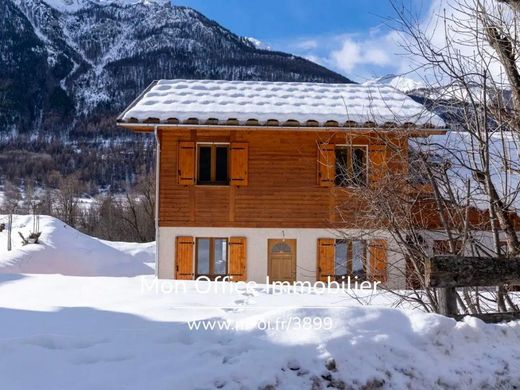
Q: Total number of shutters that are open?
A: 8